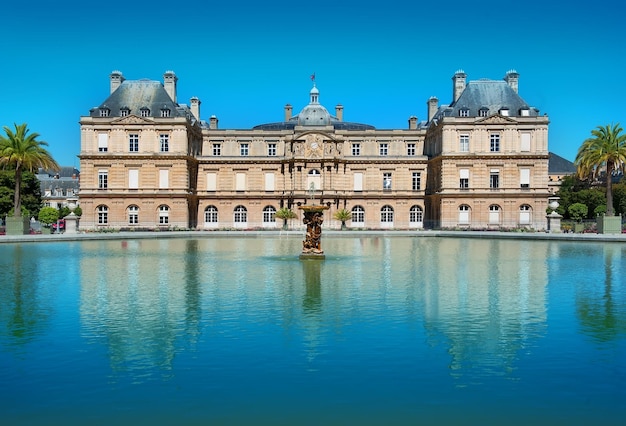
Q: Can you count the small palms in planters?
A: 2